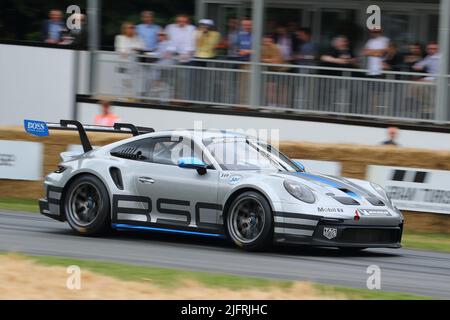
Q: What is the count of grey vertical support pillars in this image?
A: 3